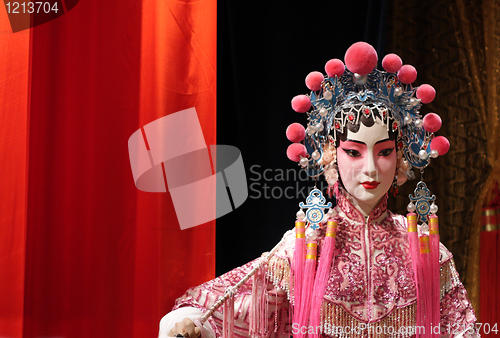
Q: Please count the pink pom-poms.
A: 11